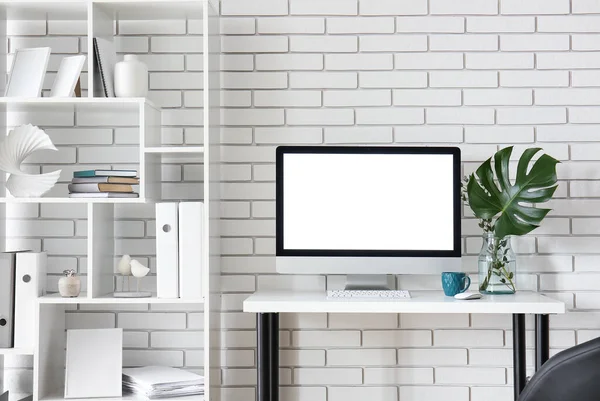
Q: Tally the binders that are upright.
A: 4